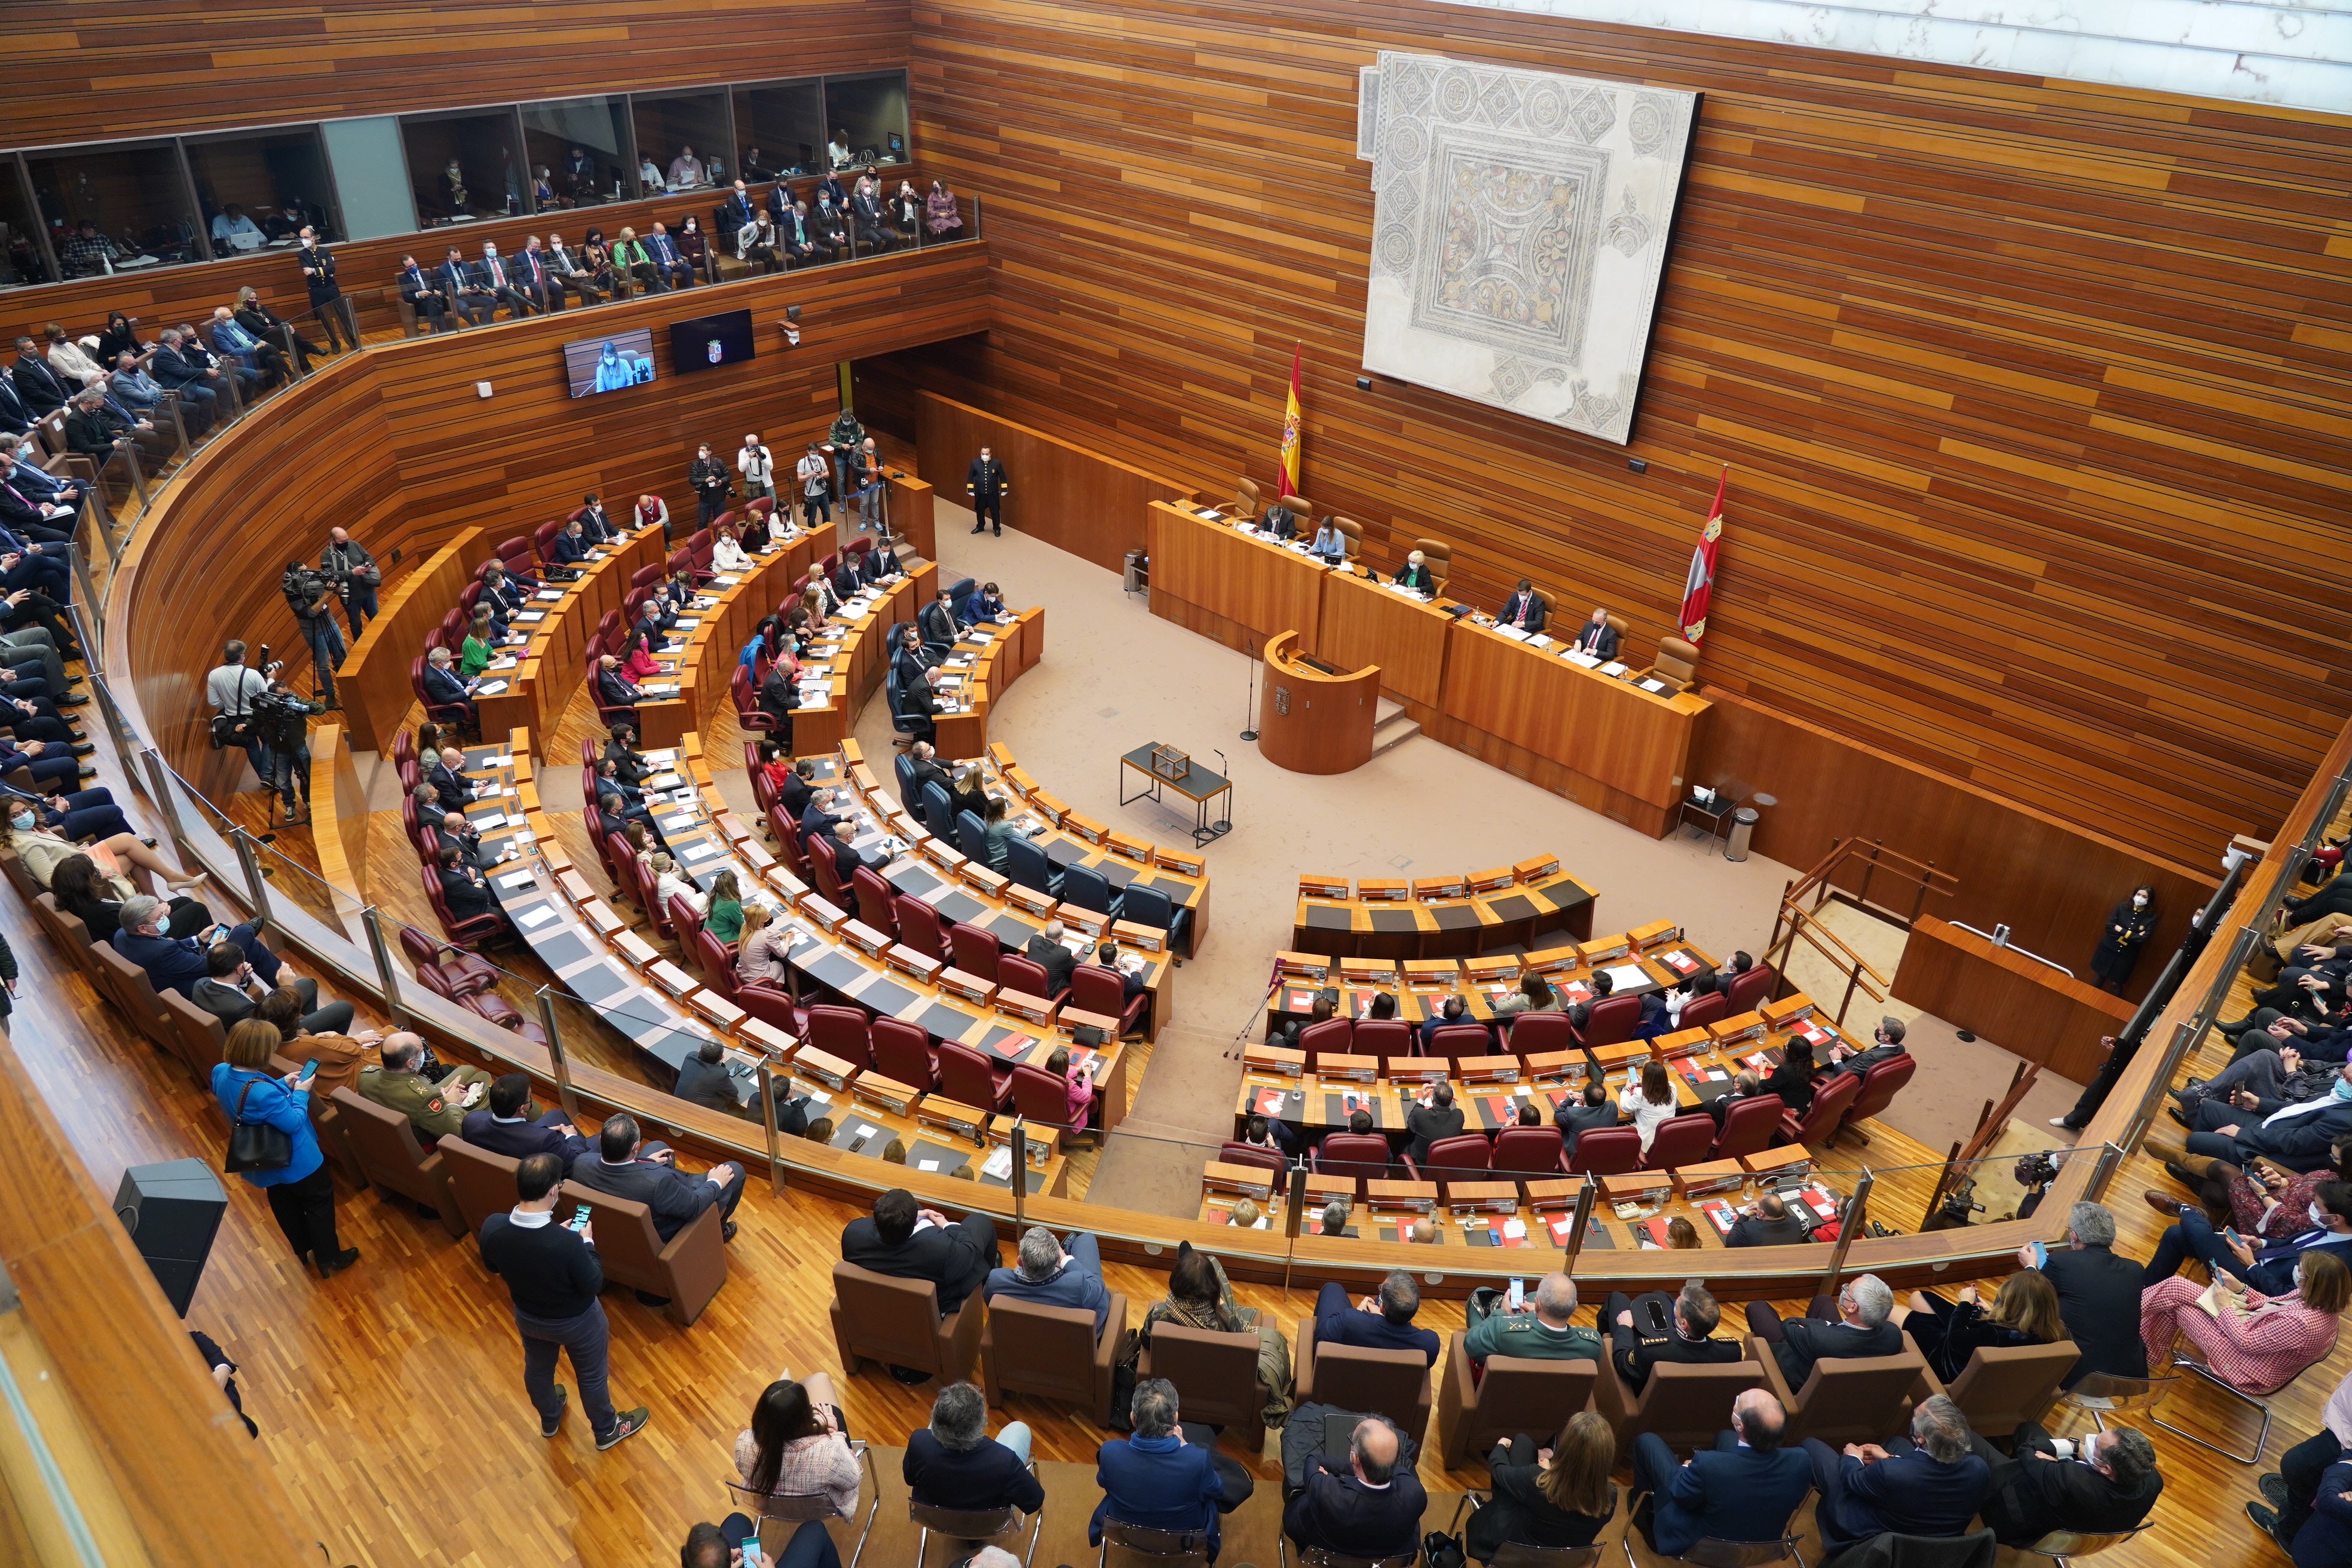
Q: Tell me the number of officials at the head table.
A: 5